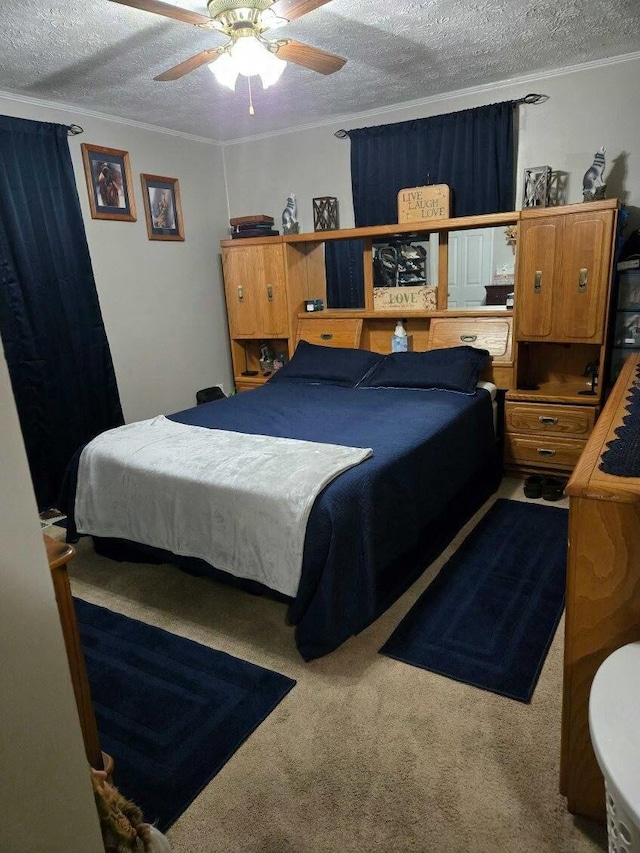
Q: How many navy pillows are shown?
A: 2